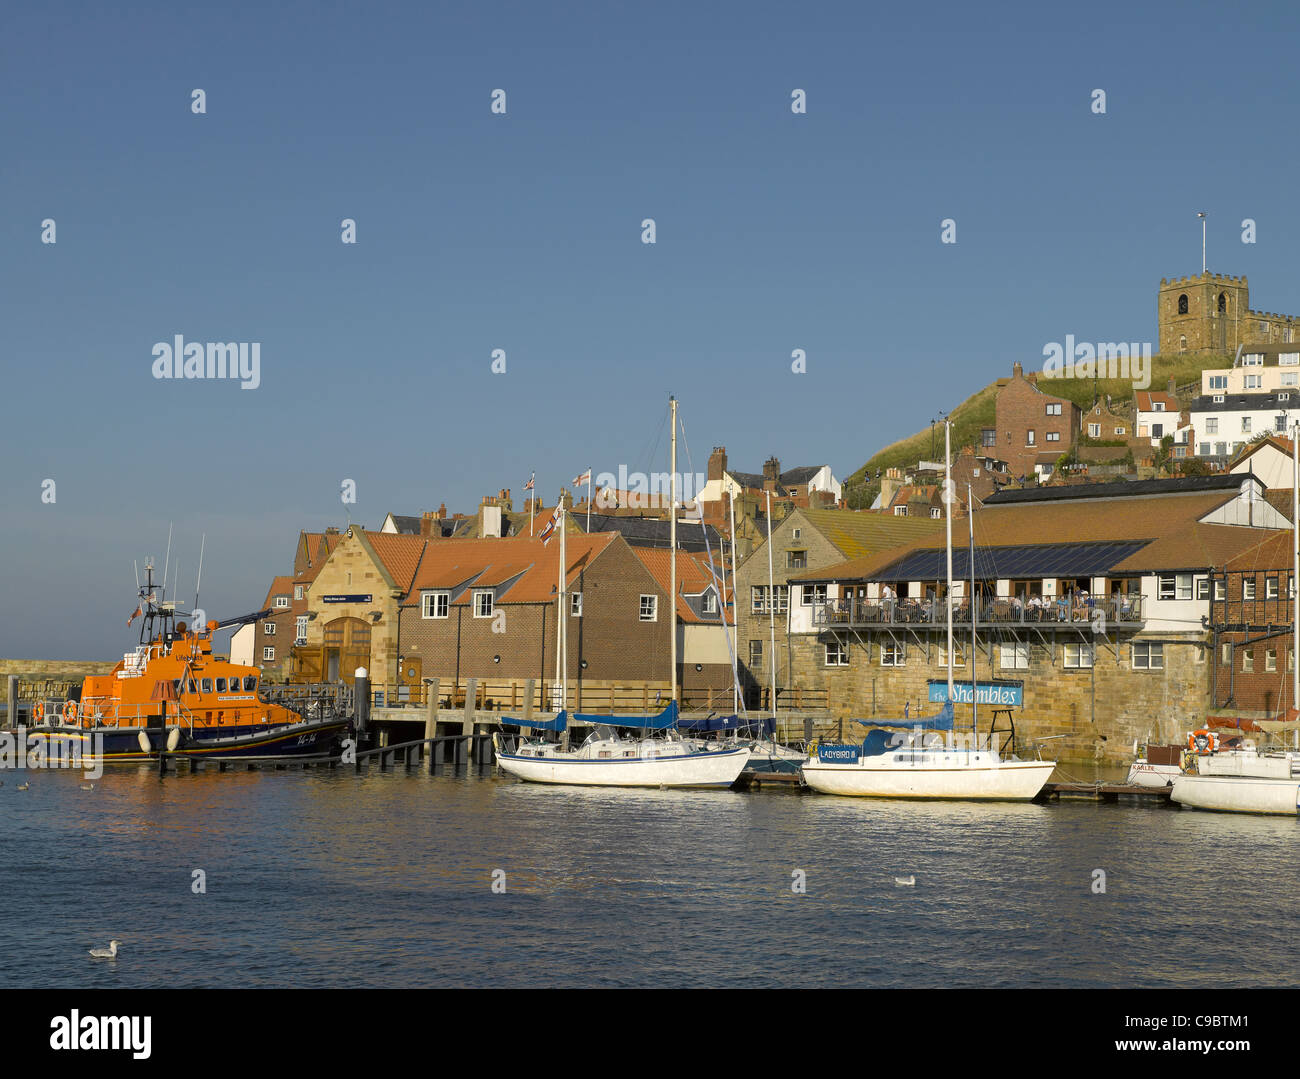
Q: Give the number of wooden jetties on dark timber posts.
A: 1